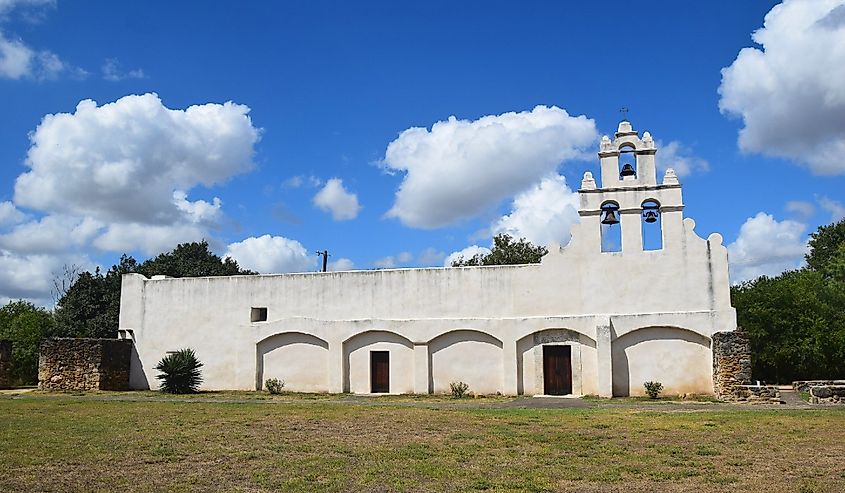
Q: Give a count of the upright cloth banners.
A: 0